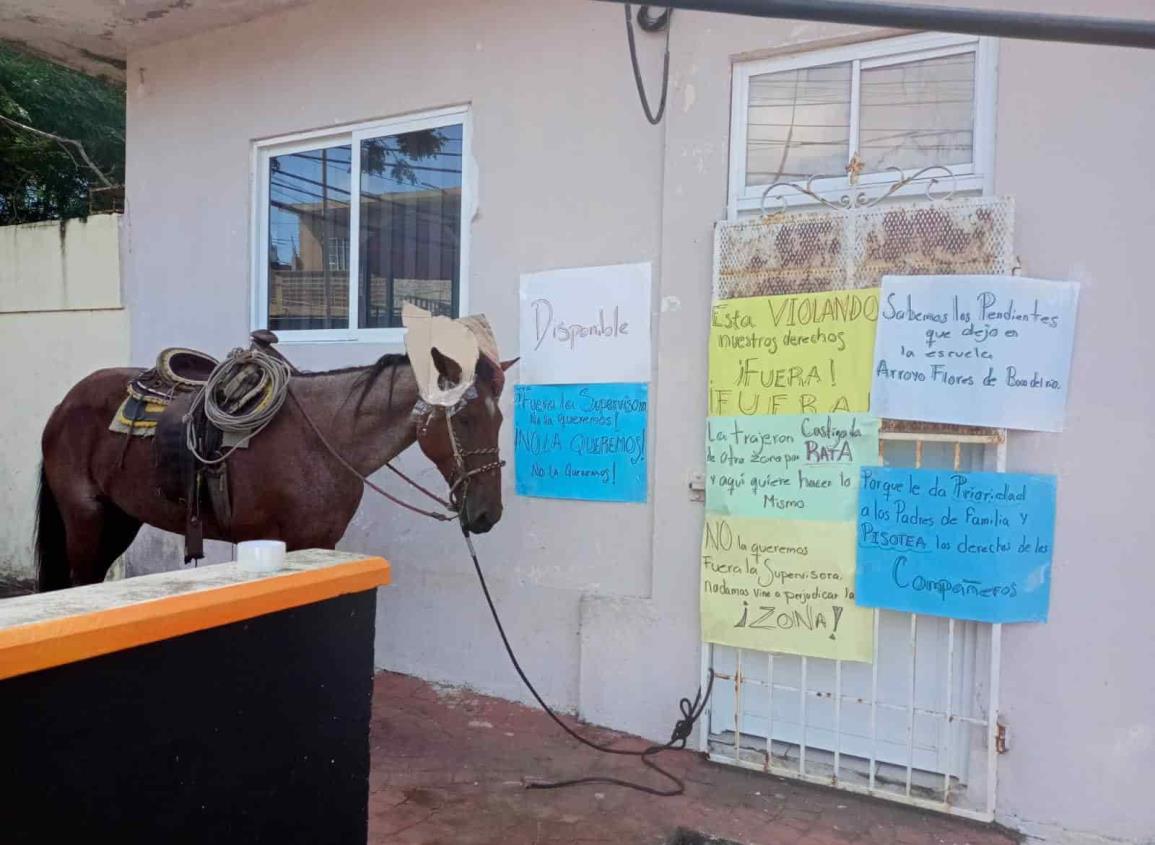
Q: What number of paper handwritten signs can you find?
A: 7